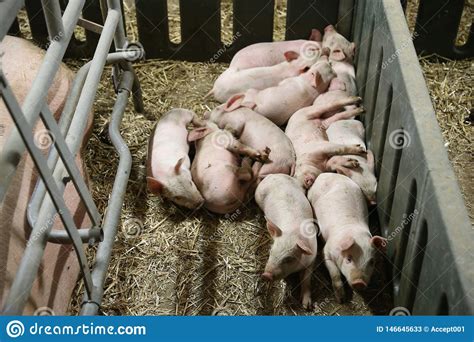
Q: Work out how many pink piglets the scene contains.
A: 11